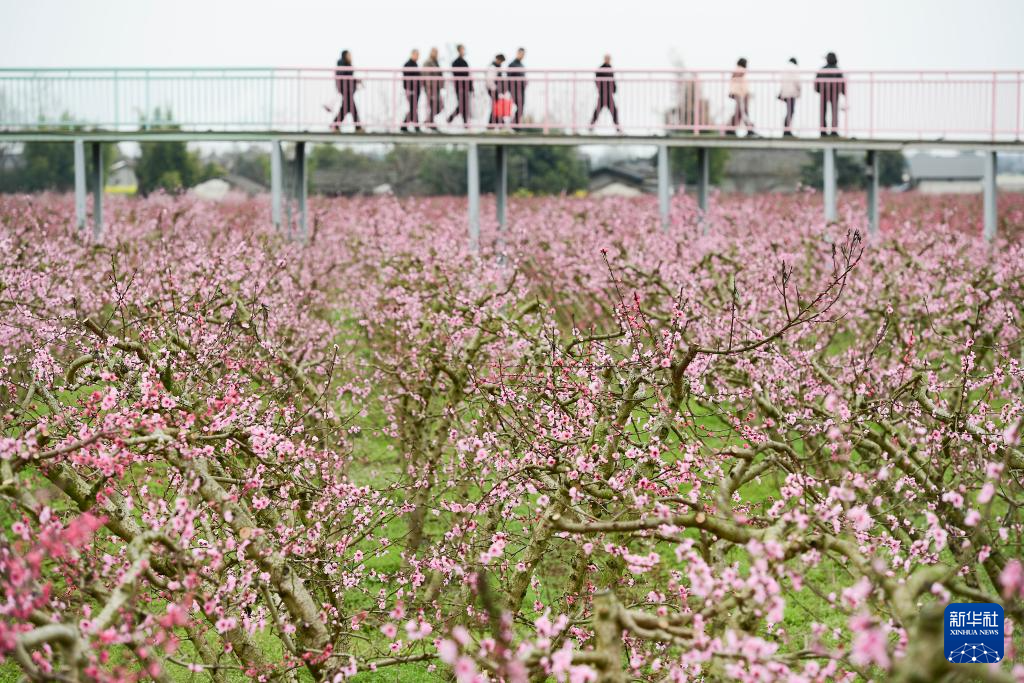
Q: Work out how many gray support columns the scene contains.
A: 11